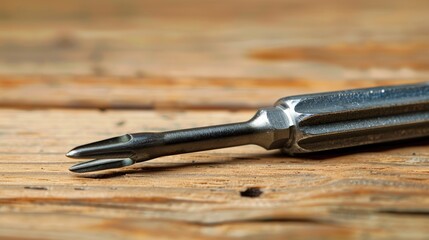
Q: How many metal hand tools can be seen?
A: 1